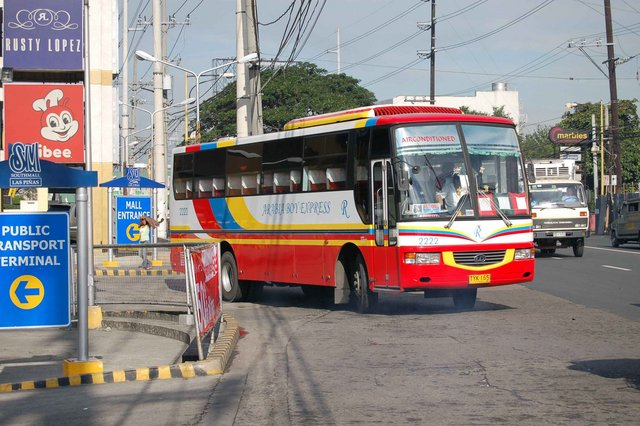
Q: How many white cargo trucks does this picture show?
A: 1